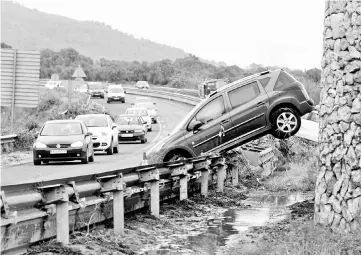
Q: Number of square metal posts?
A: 7